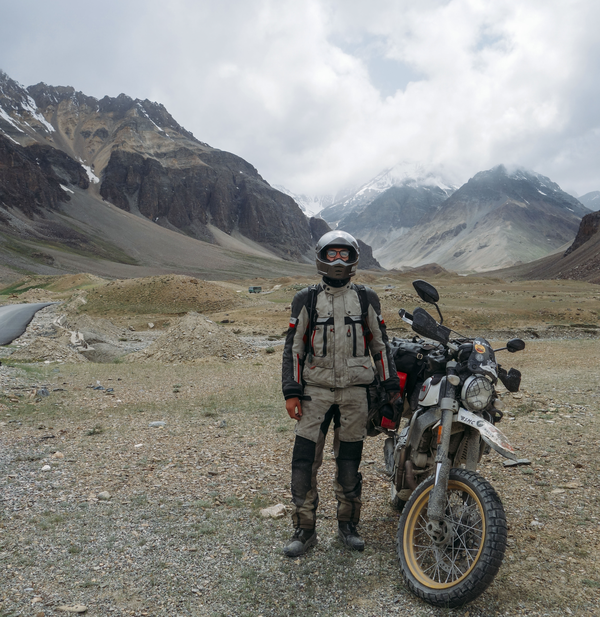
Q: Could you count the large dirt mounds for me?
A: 2